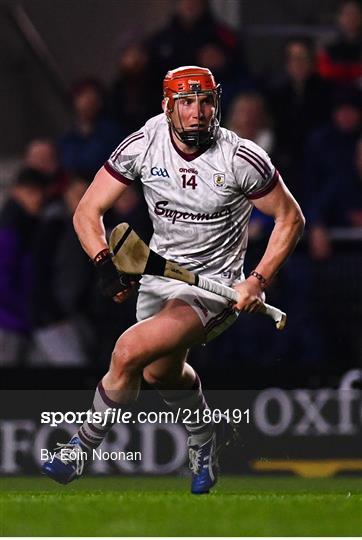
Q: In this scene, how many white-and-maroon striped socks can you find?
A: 2